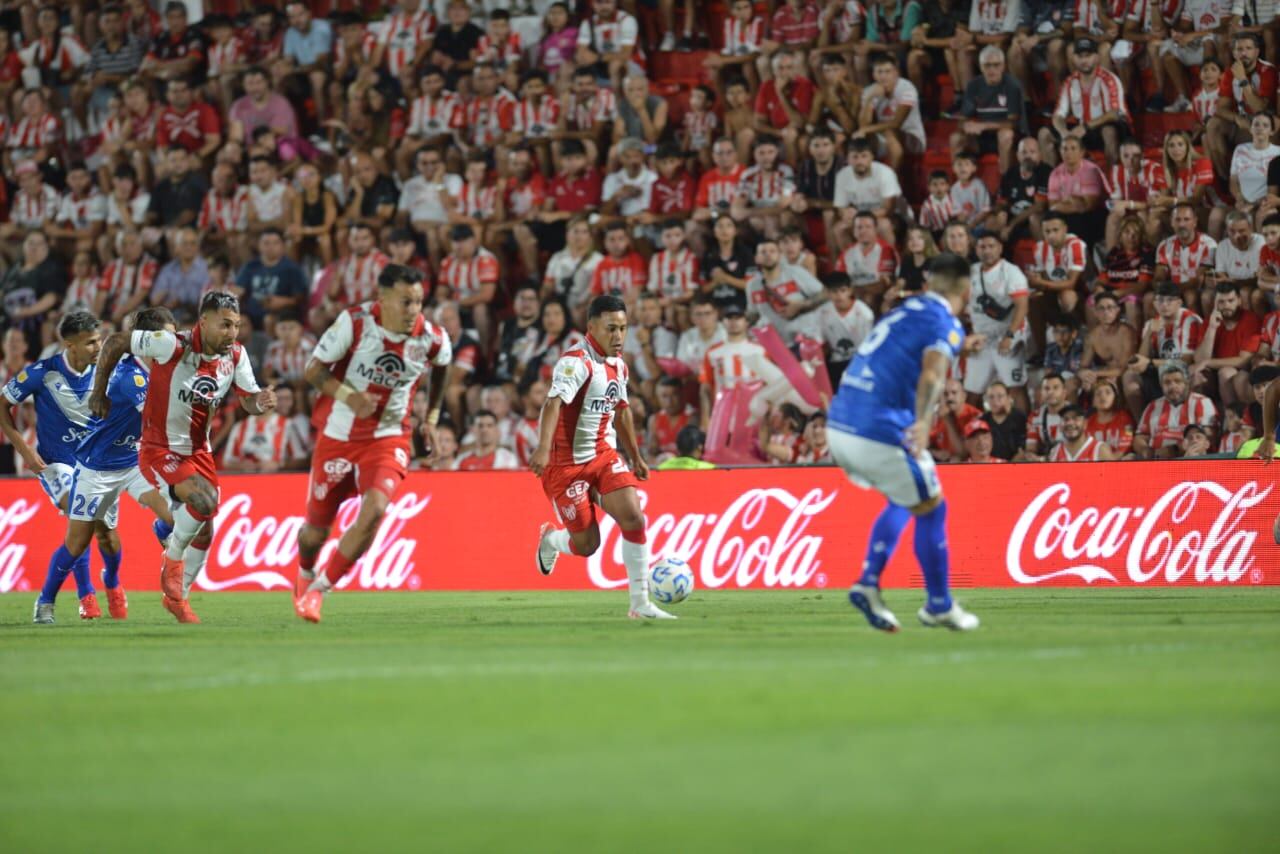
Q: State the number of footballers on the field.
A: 6